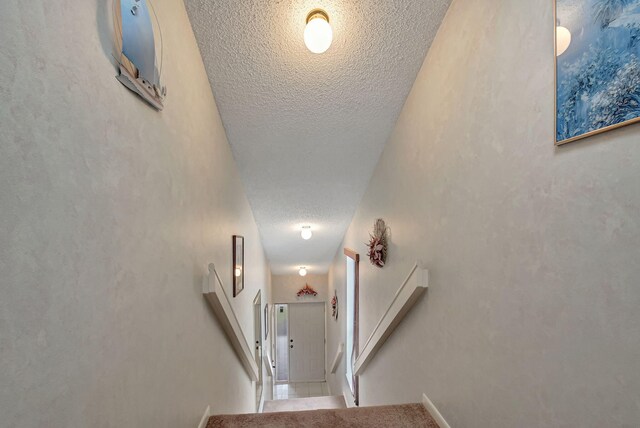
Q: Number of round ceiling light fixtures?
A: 3